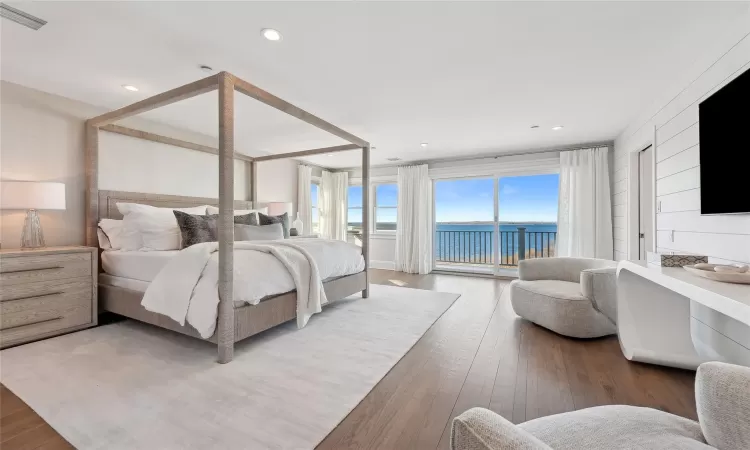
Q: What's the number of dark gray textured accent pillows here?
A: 3